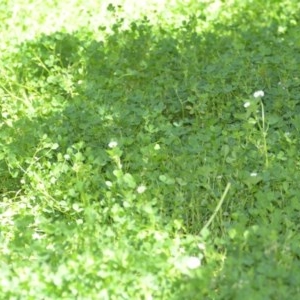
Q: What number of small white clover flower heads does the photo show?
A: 6